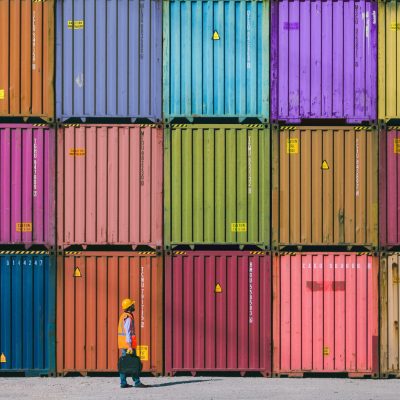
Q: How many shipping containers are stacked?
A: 15